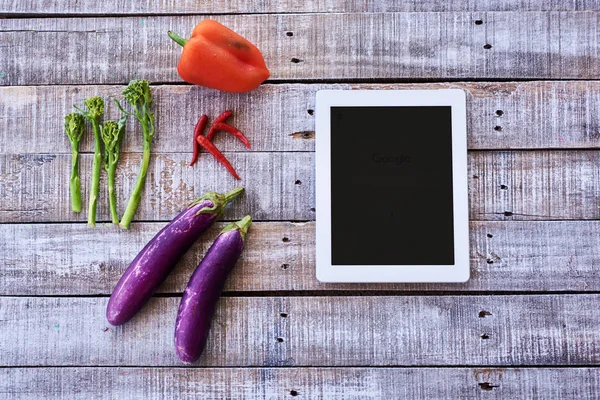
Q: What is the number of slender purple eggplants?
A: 2